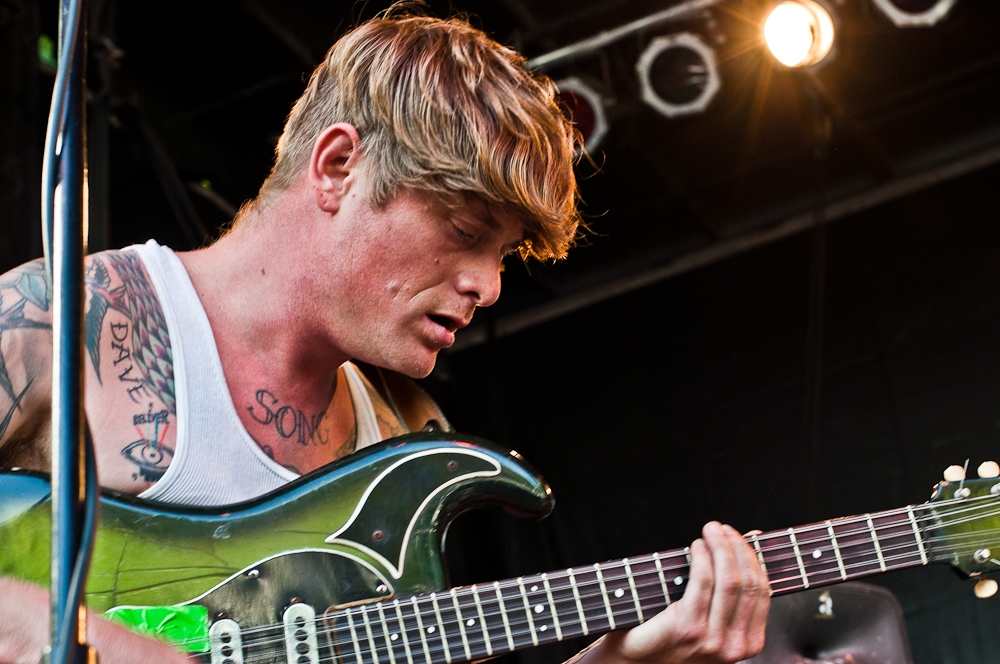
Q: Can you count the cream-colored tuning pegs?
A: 3